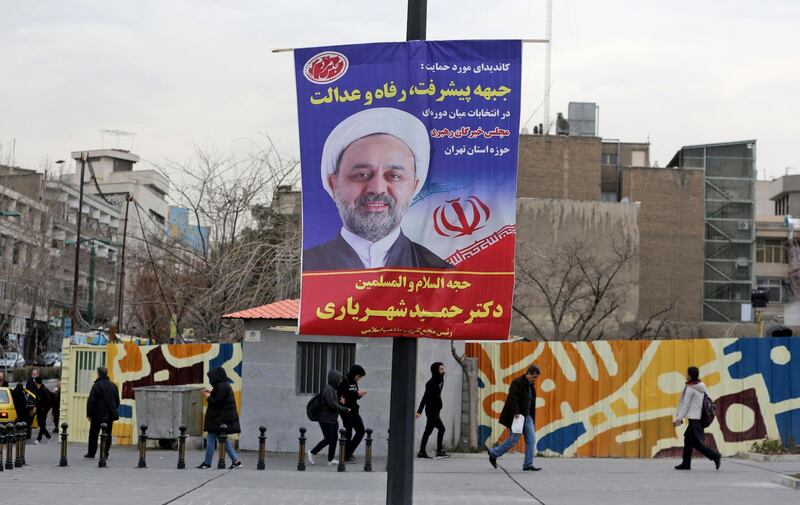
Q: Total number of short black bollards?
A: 13